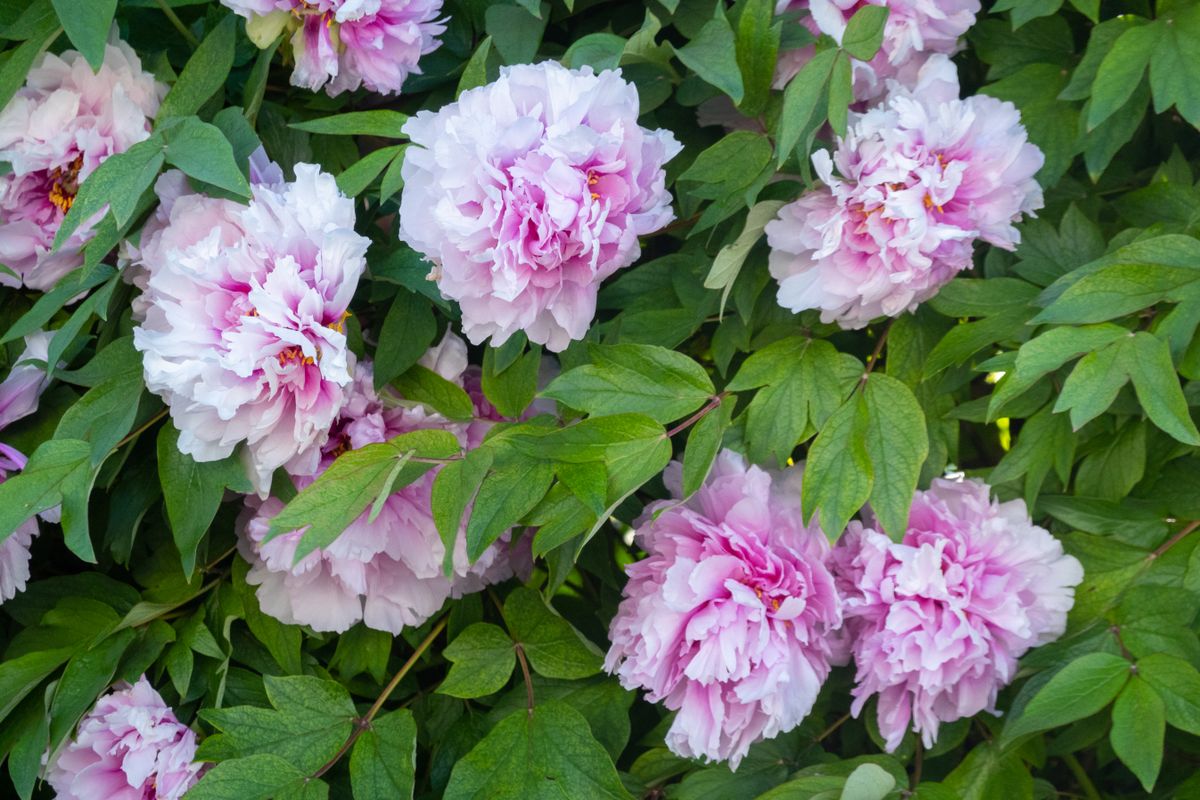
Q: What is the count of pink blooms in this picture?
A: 11